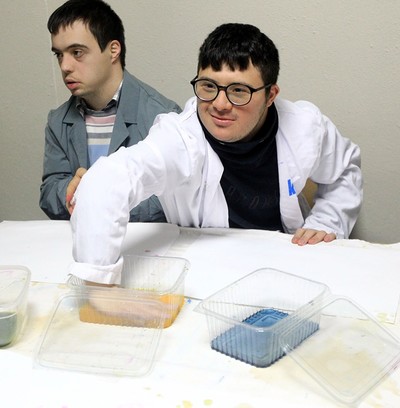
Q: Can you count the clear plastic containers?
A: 3